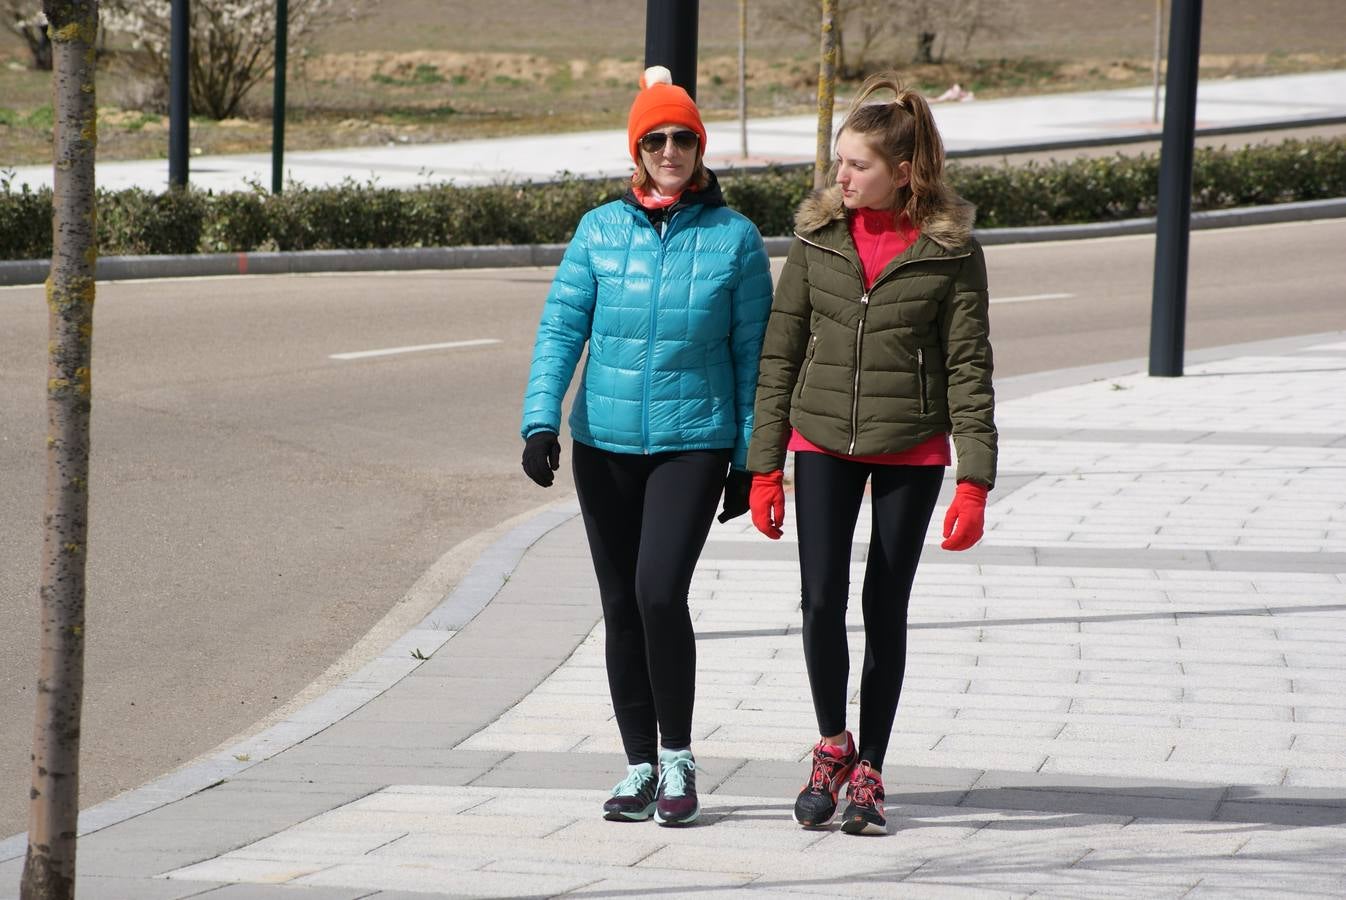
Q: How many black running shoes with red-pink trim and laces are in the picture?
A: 2